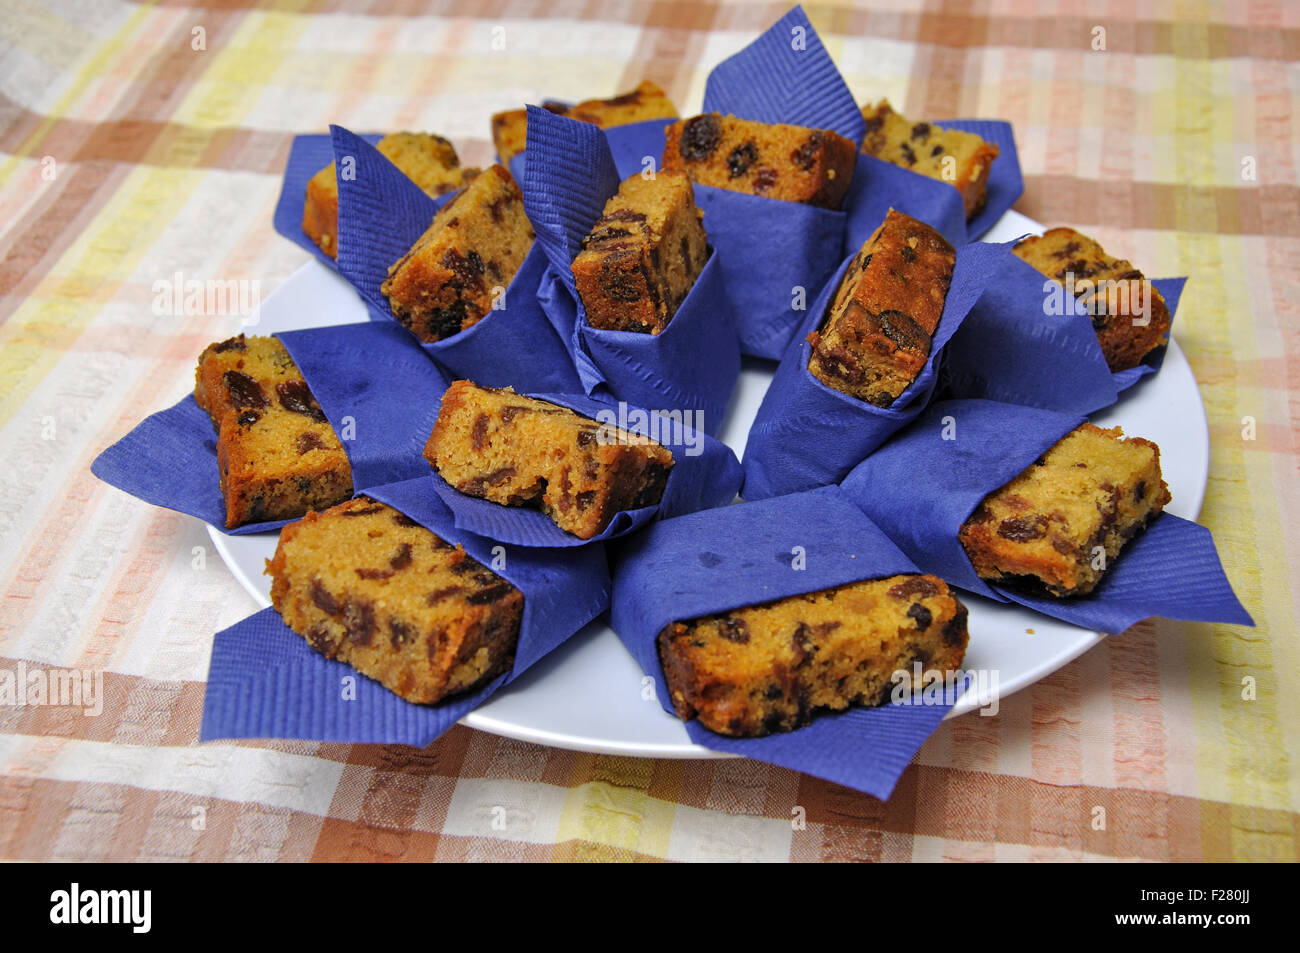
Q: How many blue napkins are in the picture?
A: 13